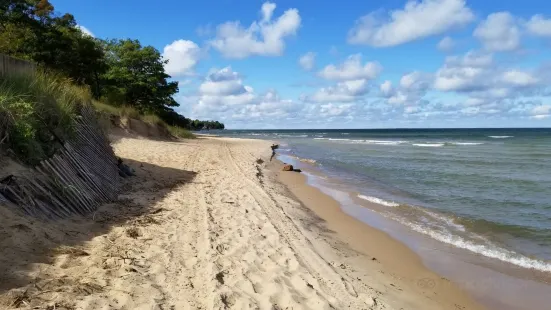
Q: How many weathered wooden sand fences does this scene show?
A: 1